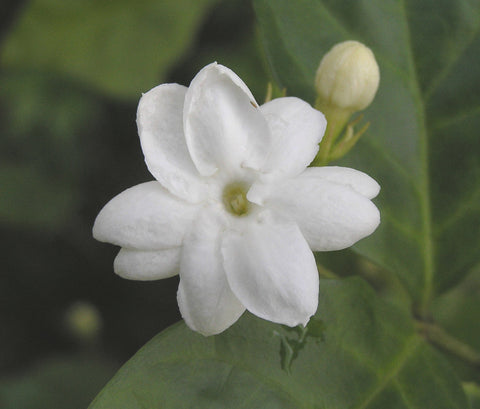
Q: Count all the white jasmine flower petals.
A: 9